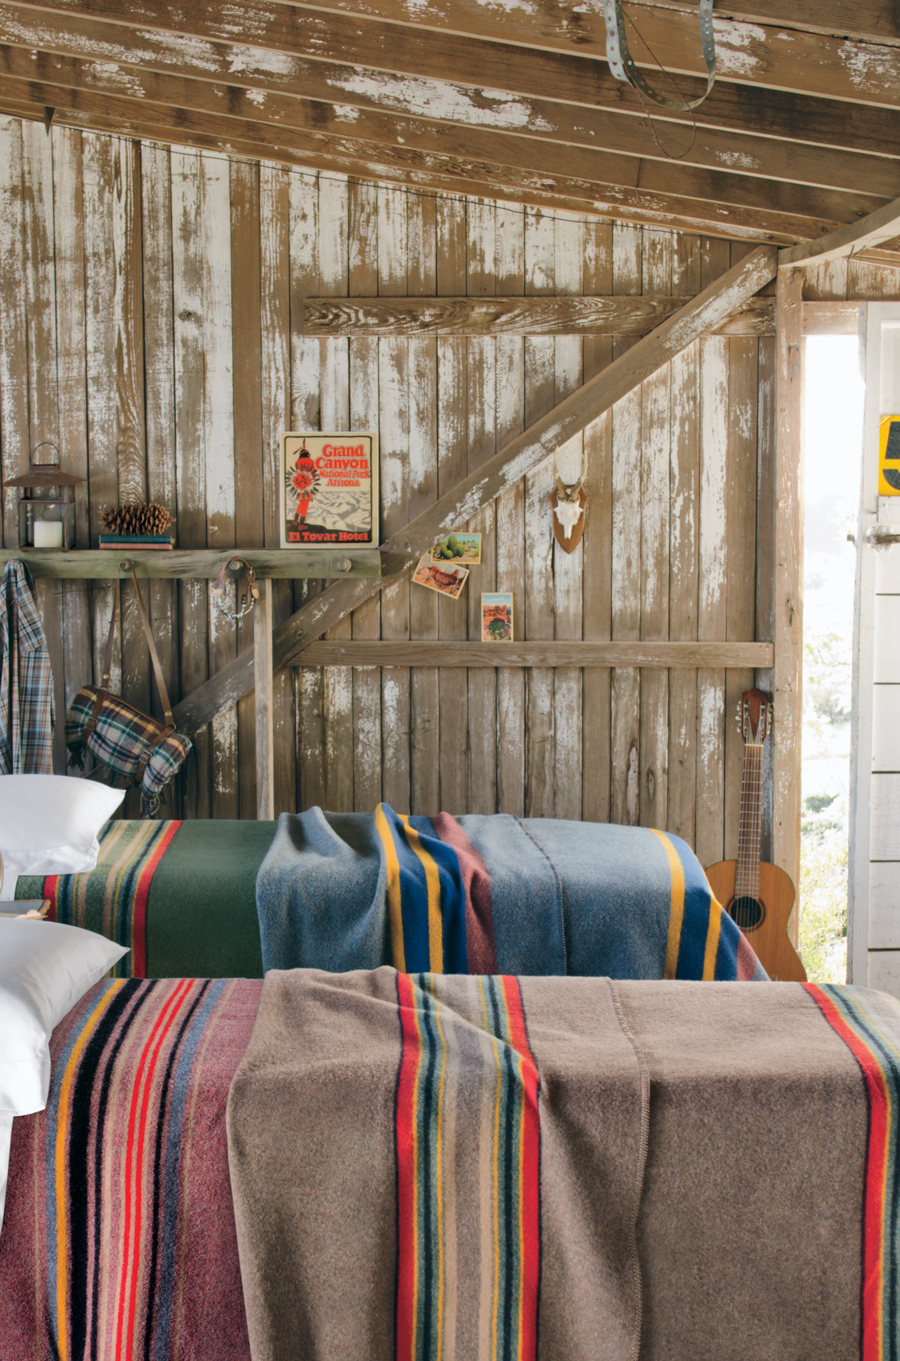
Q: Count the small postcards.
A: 3